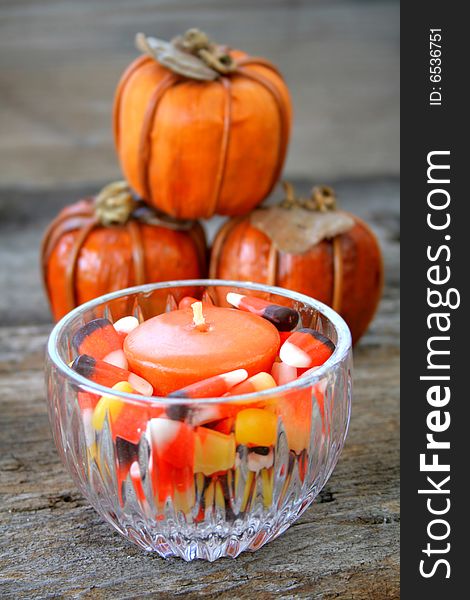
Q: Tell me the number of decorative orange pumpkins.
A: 3